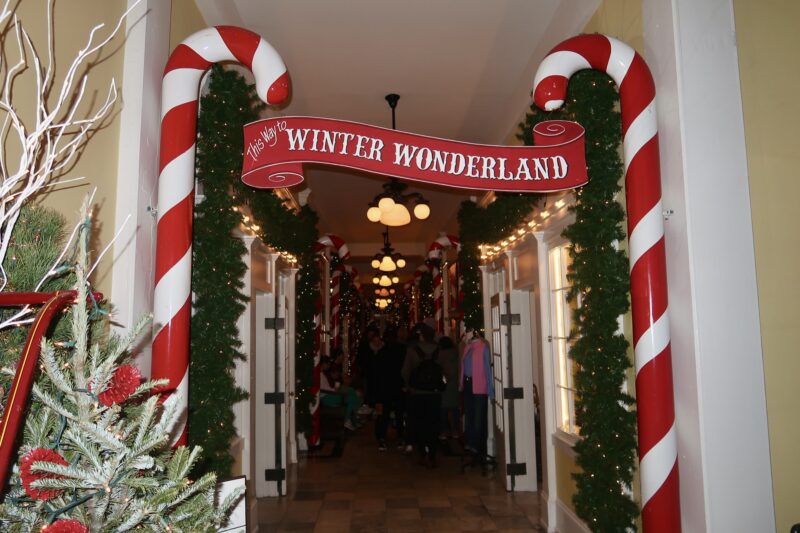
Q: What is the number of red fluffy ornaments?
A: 3